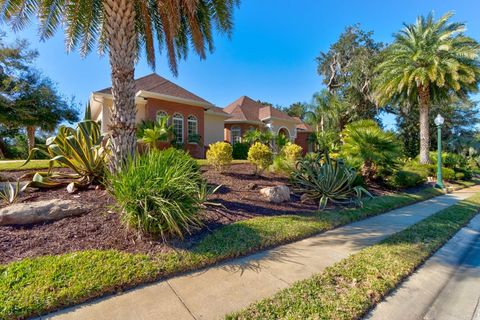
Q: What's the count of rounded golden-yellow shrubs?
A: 3